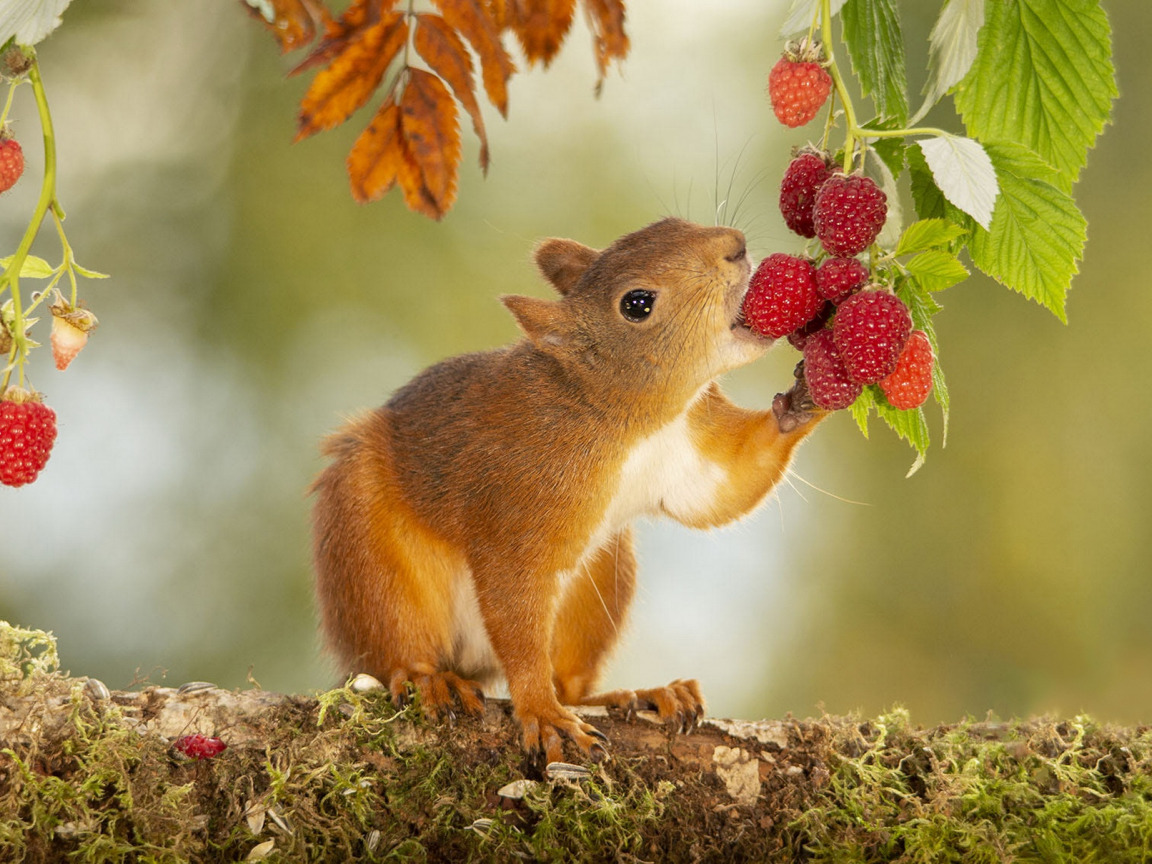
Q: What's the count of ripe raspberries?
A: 11